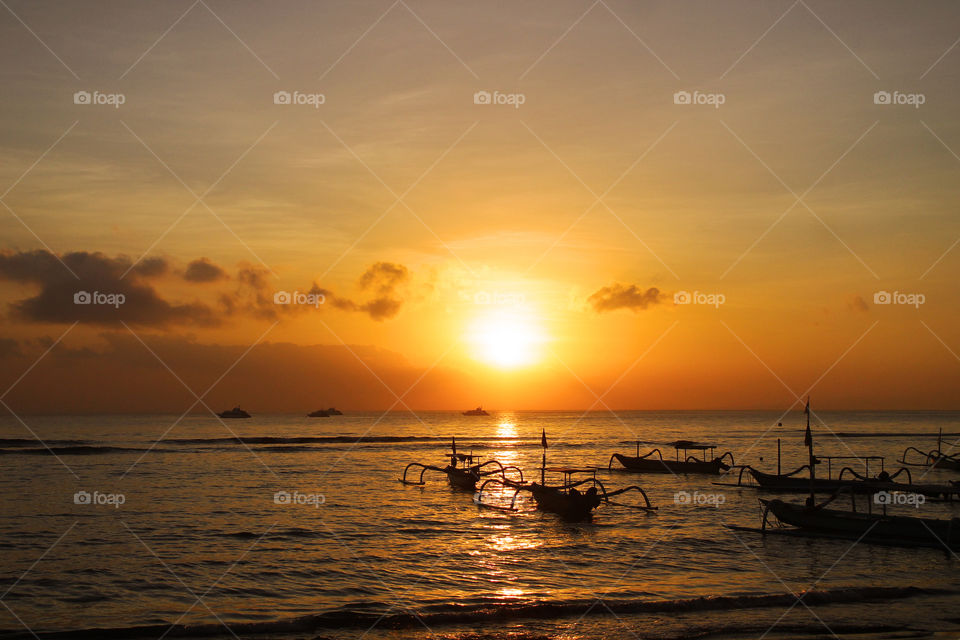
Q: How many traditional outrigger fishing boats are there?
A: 6